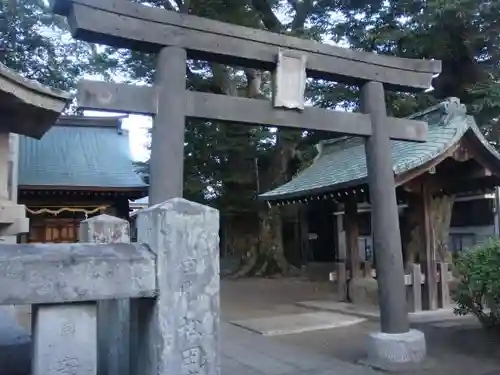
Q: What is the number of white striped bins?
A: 0